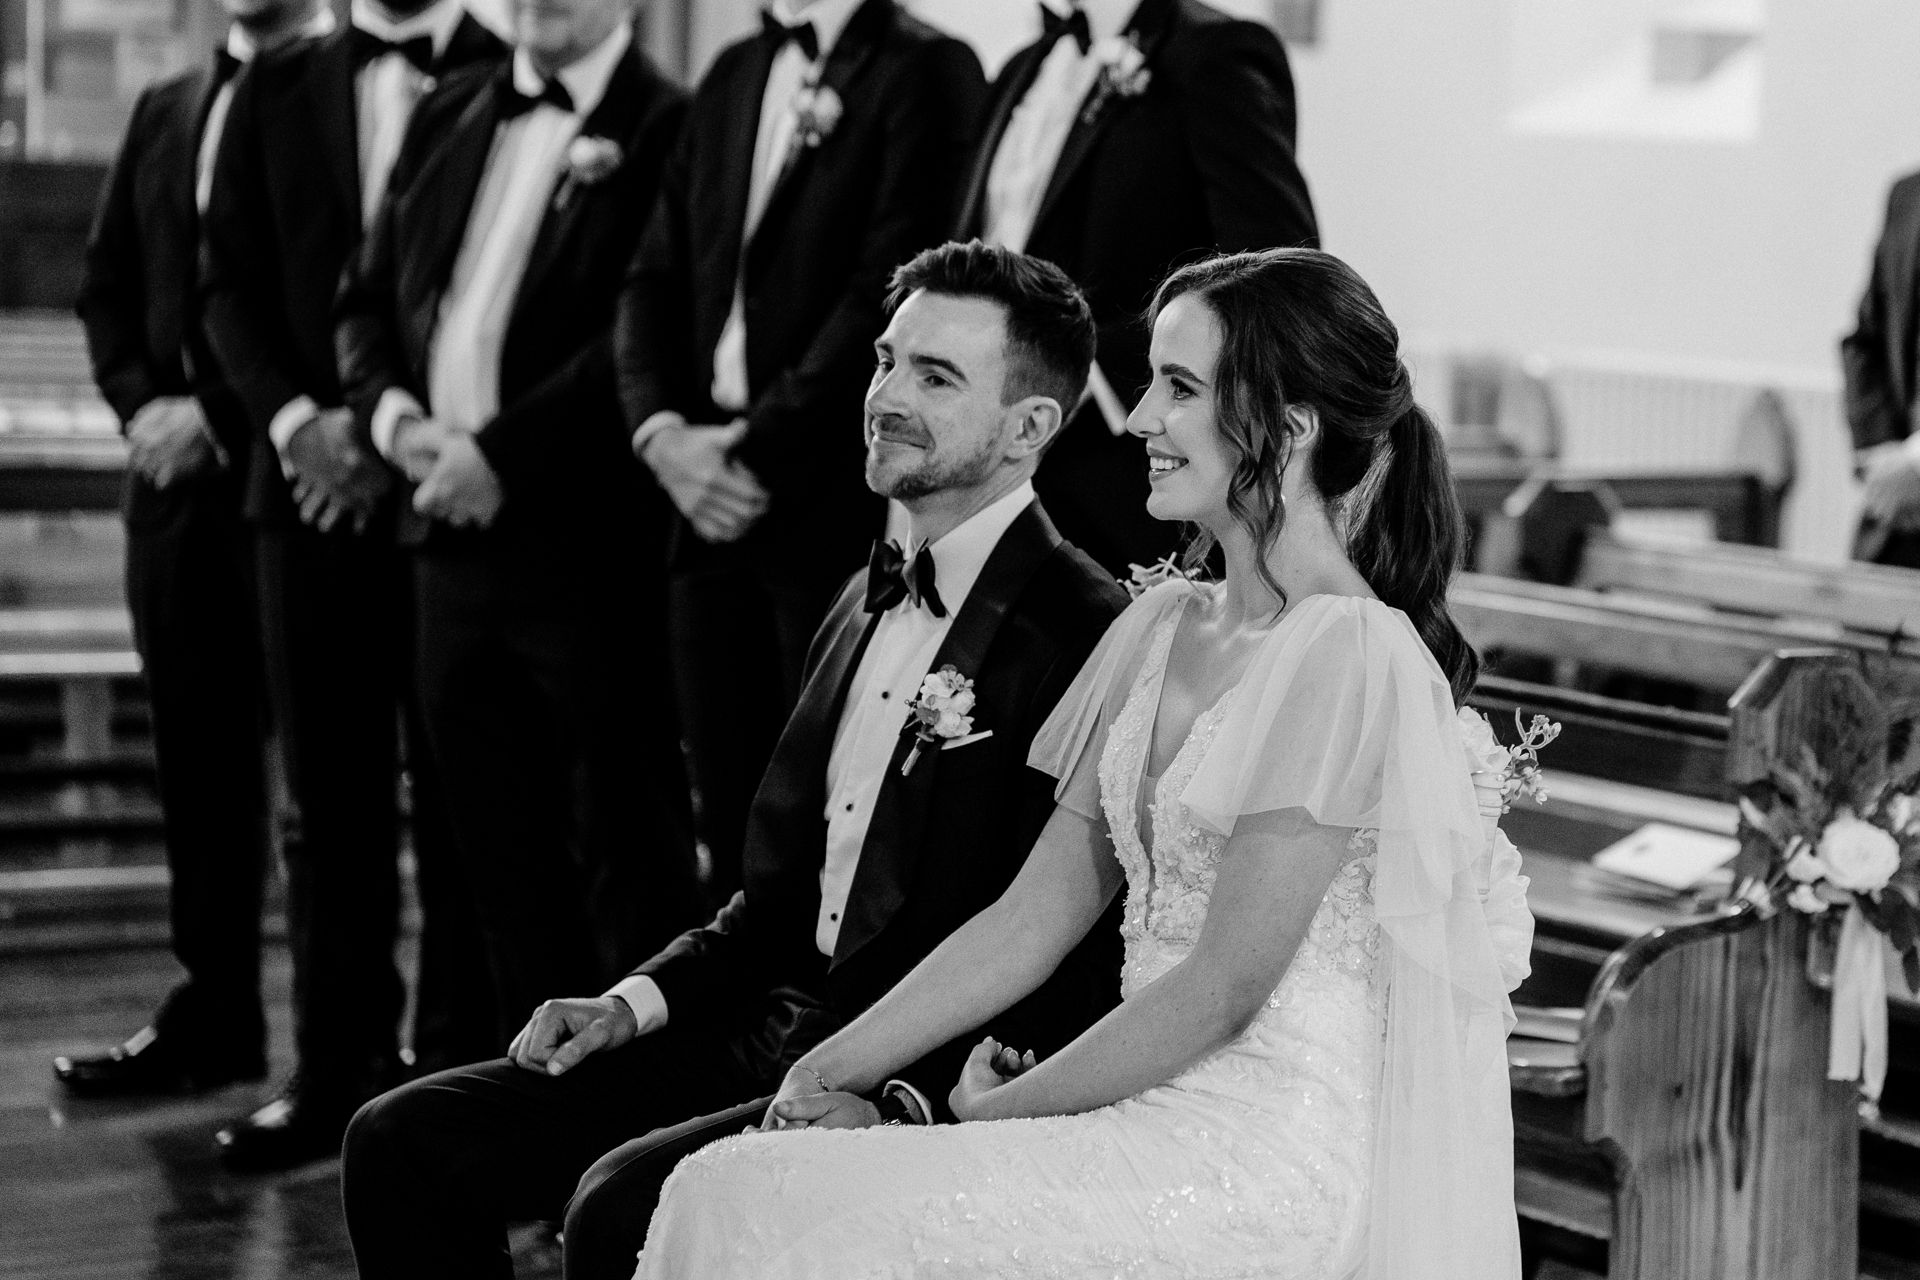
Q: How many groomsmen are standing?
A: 5